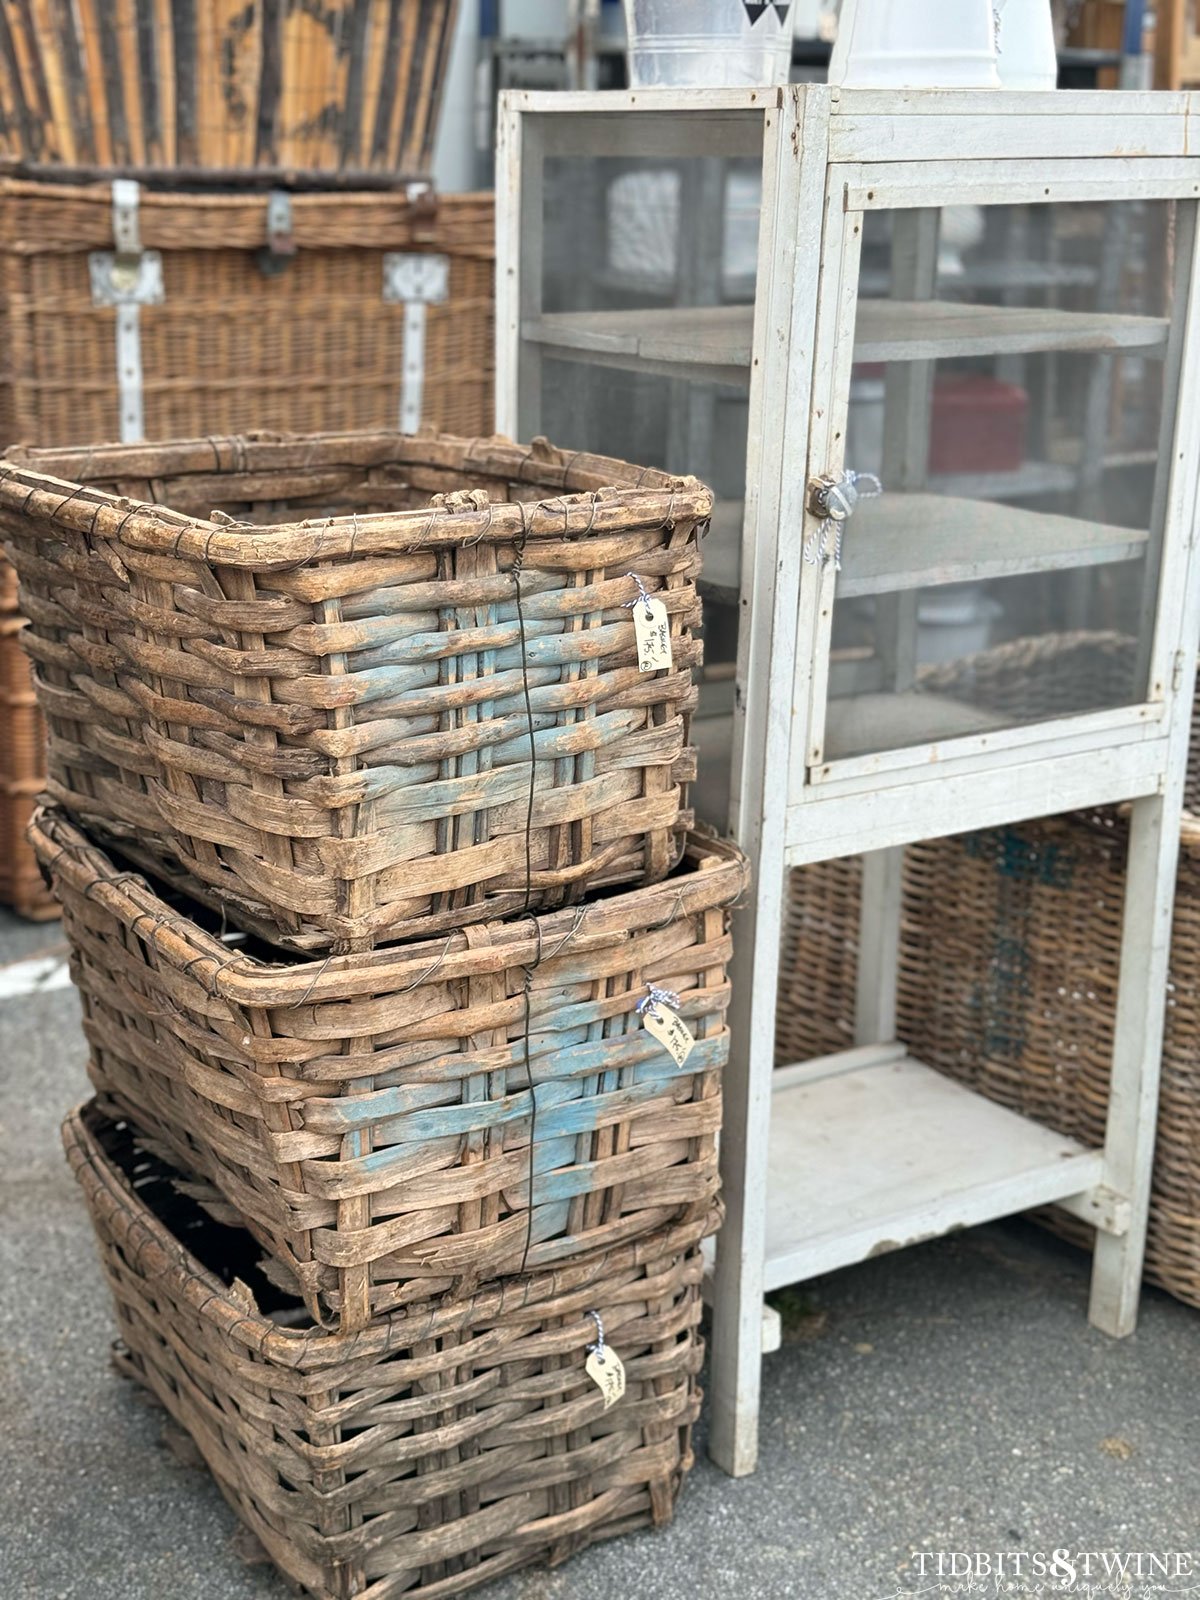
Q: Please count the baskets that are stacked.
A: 3